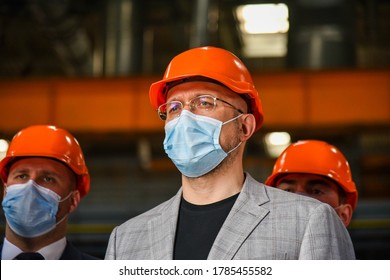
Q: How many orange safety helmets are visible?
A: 3